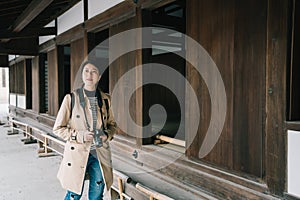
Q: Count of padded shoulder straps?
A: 2